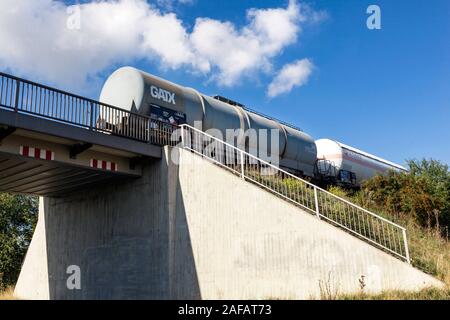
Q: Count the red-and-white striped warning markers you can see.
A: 2